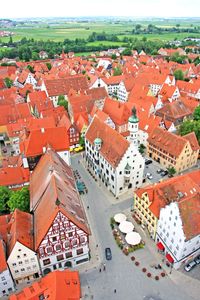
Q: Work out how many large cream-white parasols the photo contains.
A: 3